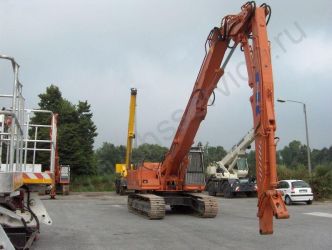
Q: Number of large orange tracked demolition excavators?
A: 1